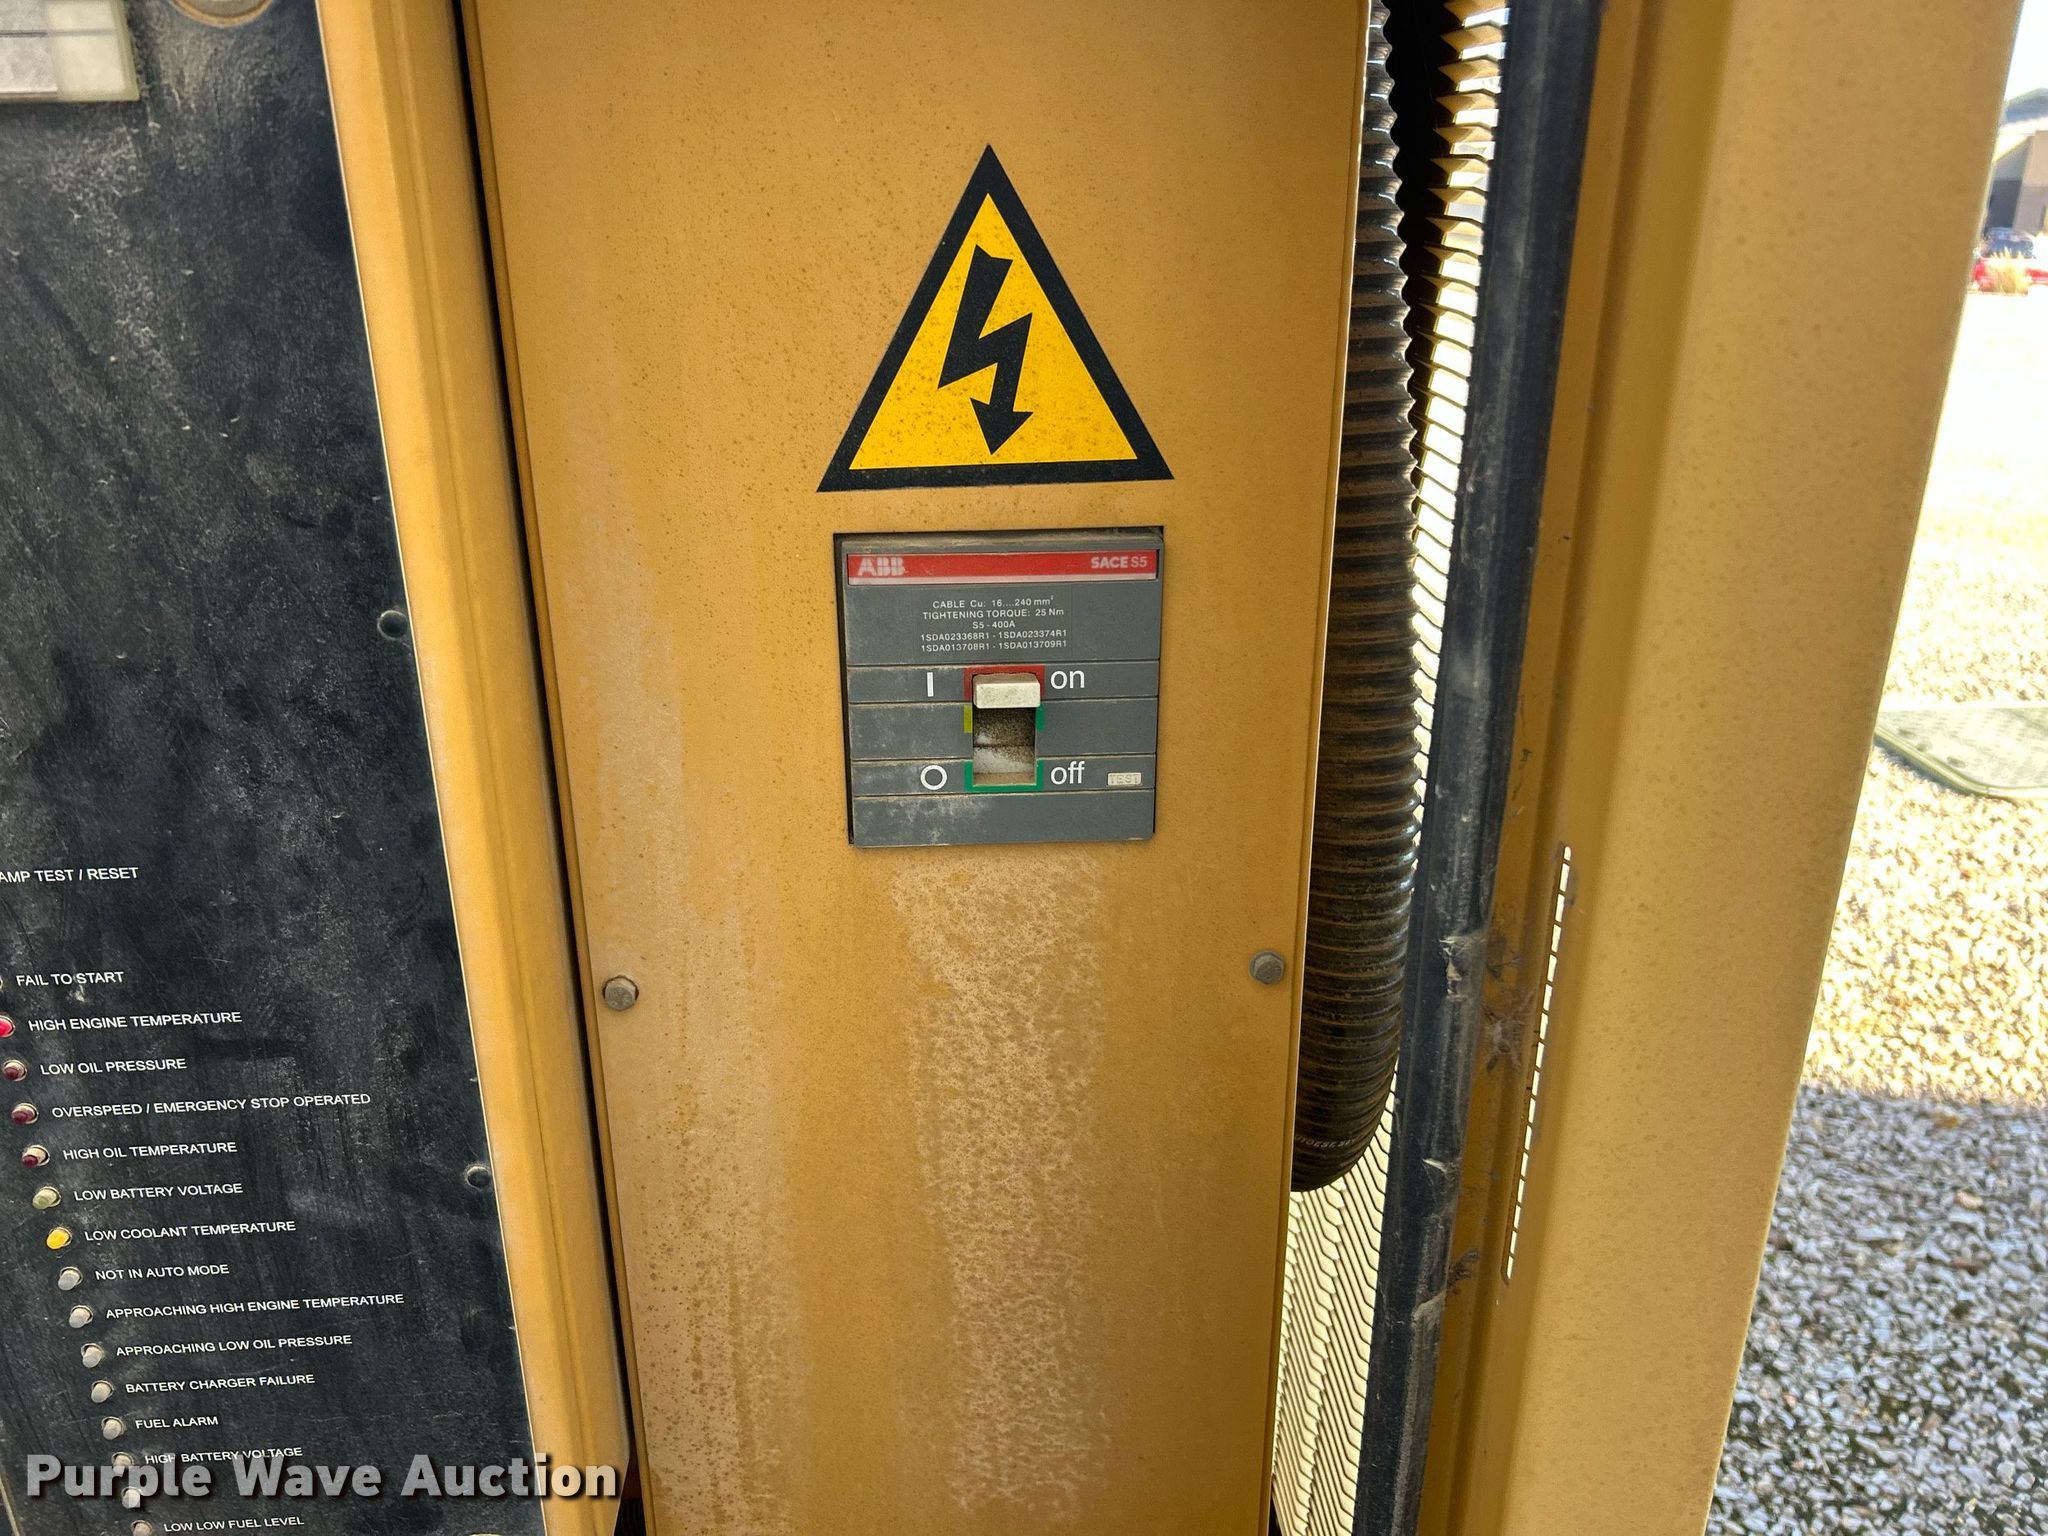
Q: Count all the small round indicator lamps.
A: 15